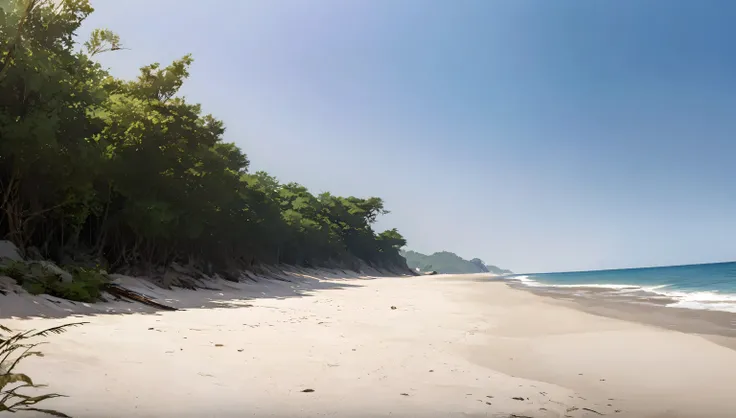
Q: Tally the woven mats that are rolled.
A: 0